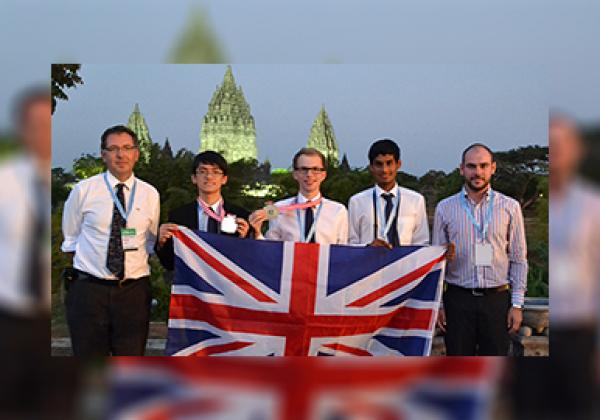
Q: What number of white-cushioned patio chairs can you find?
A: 0